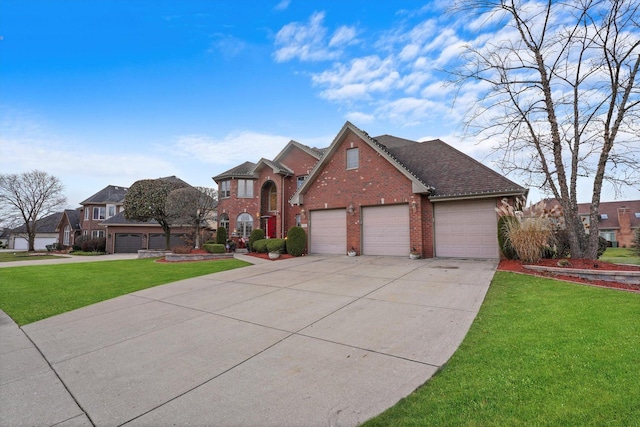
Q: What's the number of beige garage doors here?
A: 3